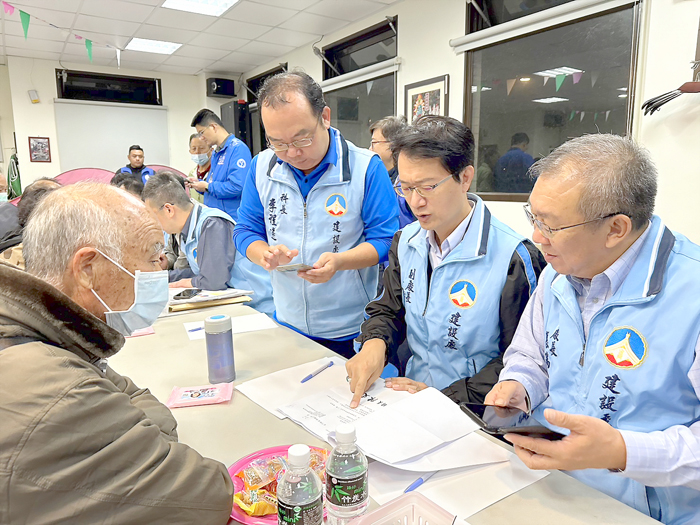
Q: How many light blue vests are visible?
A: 4